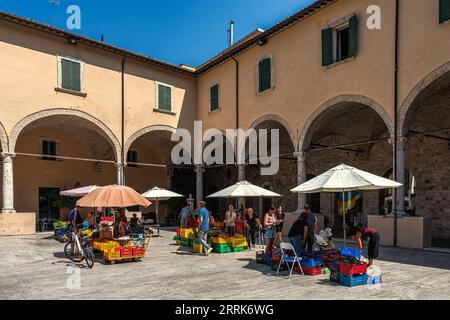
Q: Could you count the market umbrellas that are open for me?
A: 5